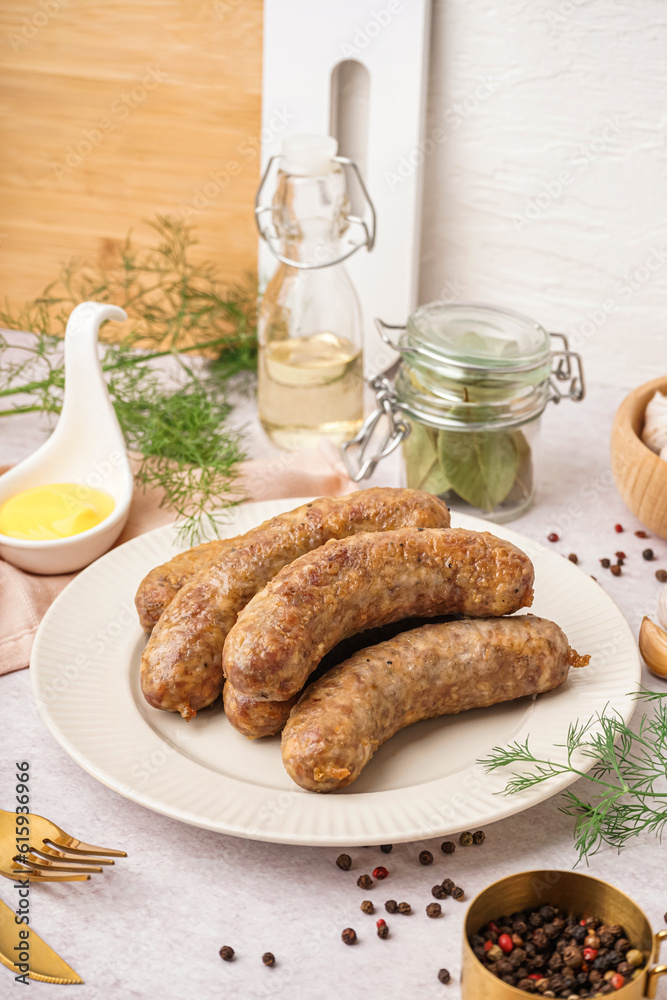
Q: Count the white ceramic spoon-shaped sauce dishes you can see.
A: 1